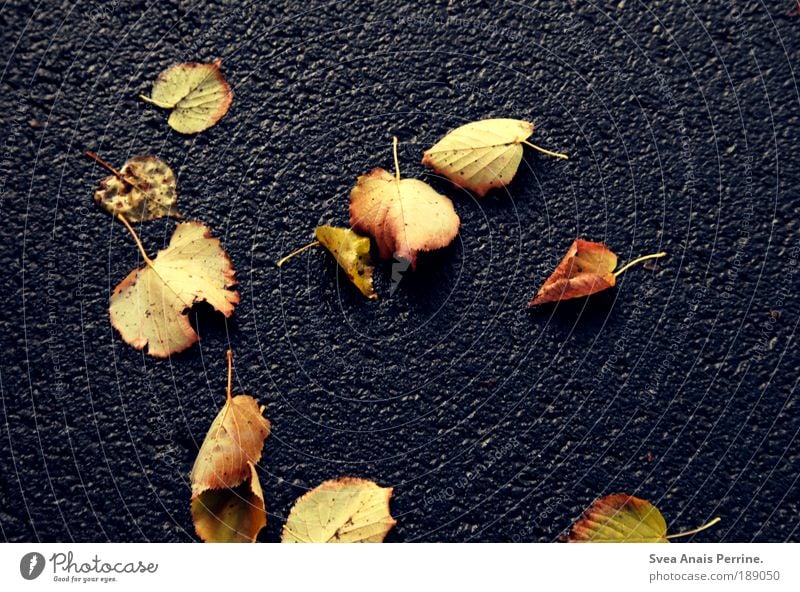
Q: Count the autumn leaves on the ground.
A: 10